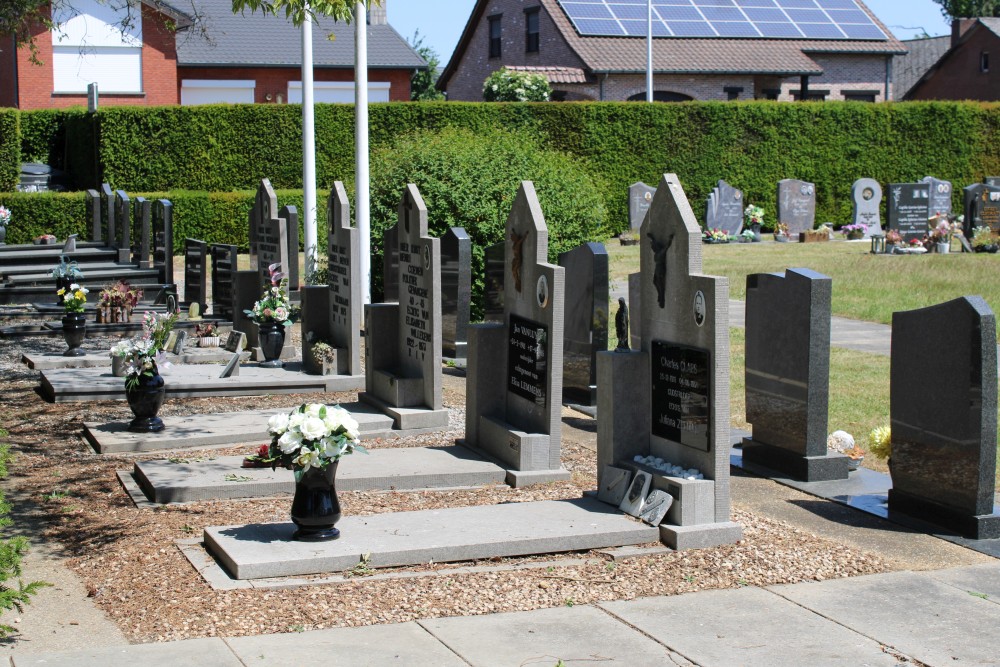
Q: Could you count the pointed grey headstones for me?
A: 5